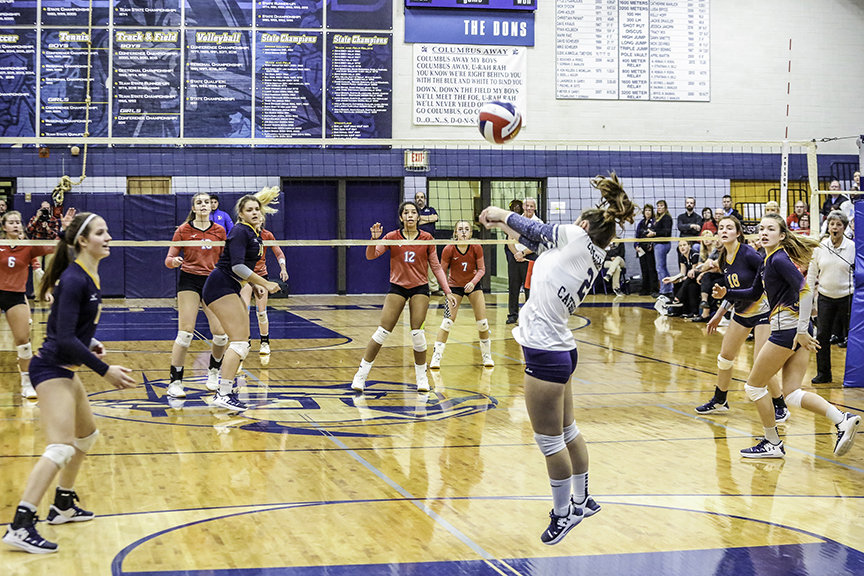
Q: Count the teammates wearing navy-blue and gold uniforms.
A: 4